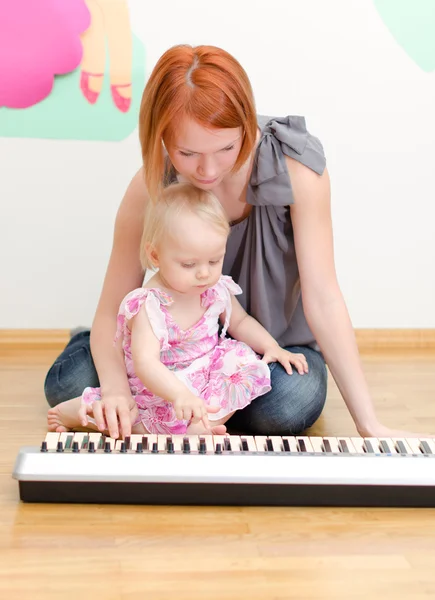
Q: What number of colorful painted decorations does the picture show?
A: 2